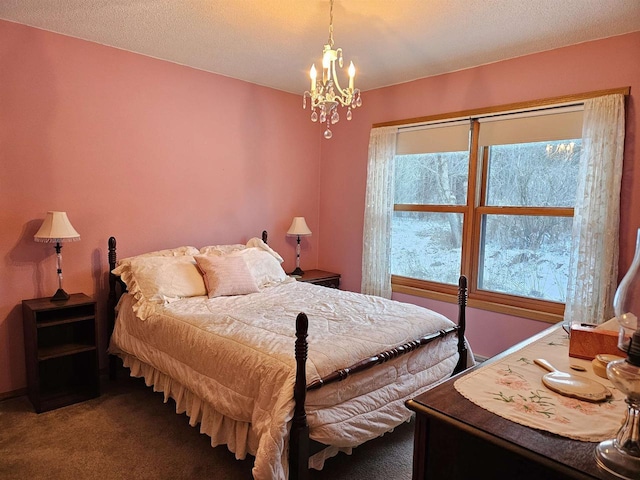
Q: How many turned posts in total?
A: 4